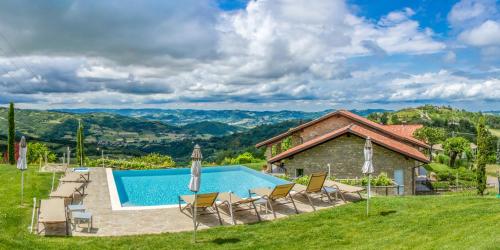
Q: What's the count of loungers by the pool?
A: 8